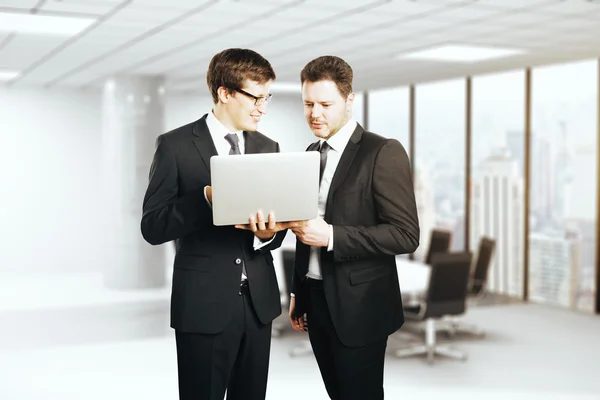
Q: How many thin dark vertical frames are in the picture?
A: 5